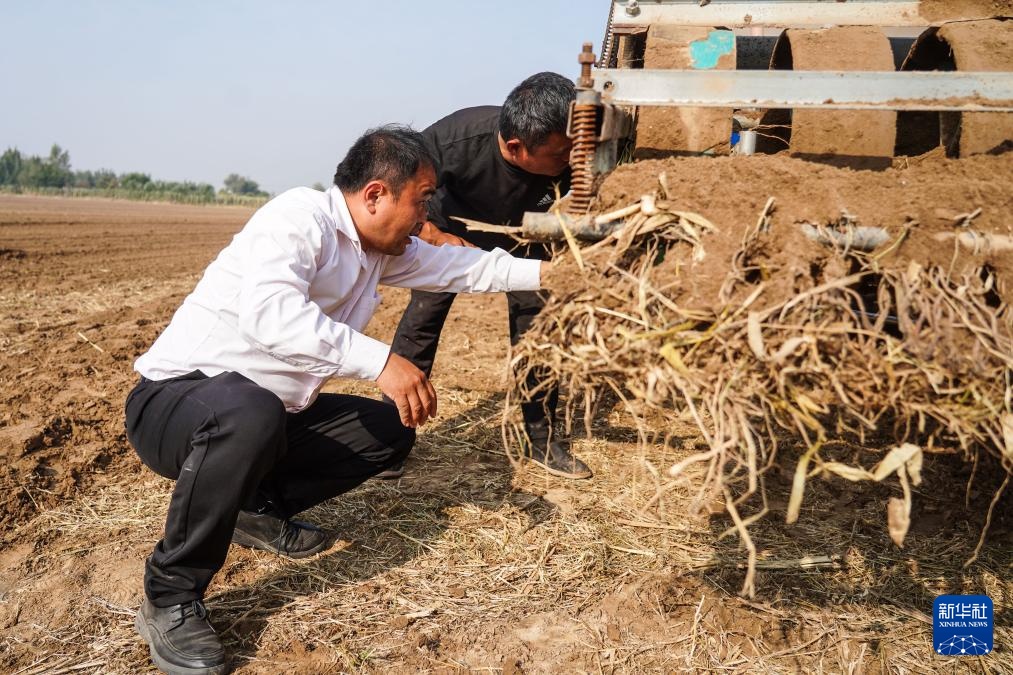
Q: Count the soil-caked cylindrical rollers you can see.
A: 3